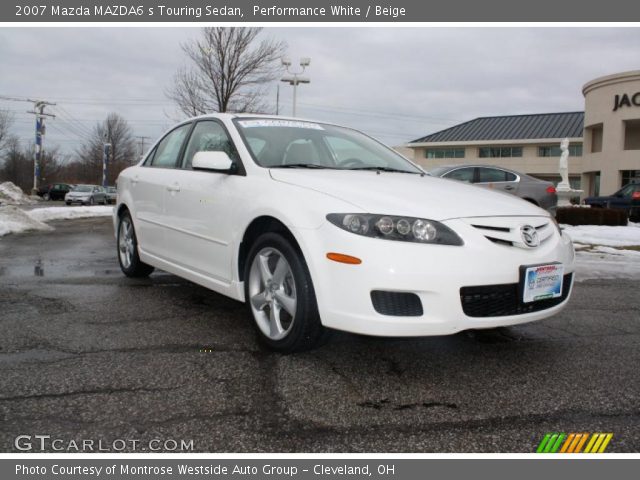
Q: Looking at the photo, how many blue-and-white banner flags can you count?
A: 2